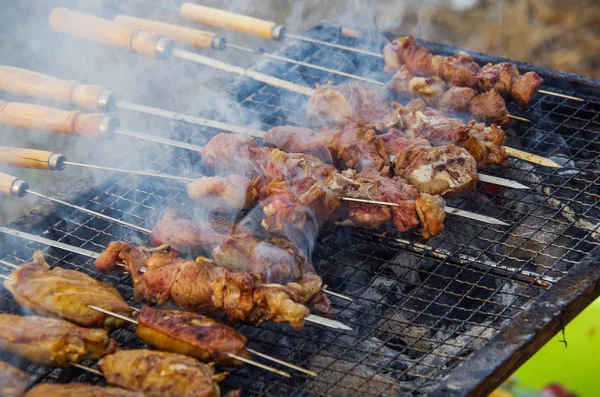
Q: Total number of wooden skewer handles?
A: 7